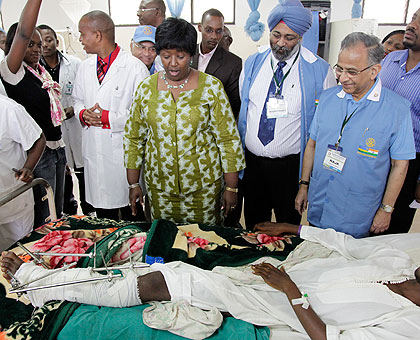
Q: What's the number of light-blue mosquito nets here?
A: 3